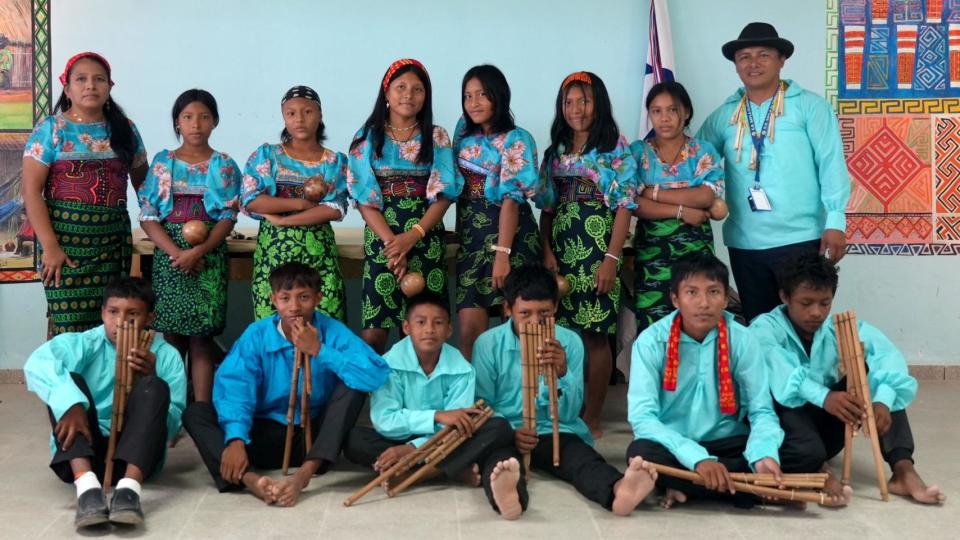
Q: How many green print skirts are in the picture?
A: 7